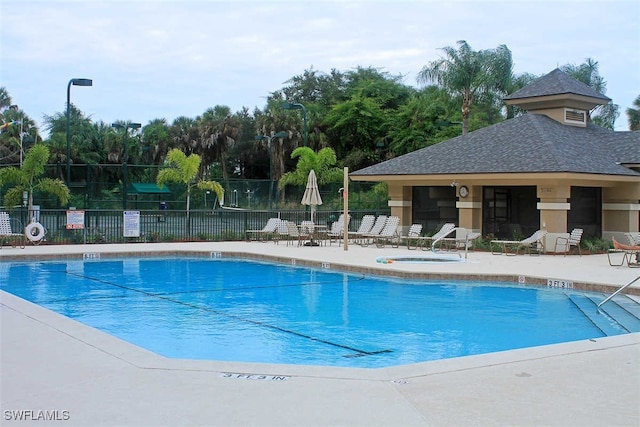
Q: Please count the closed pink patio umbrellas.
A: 0